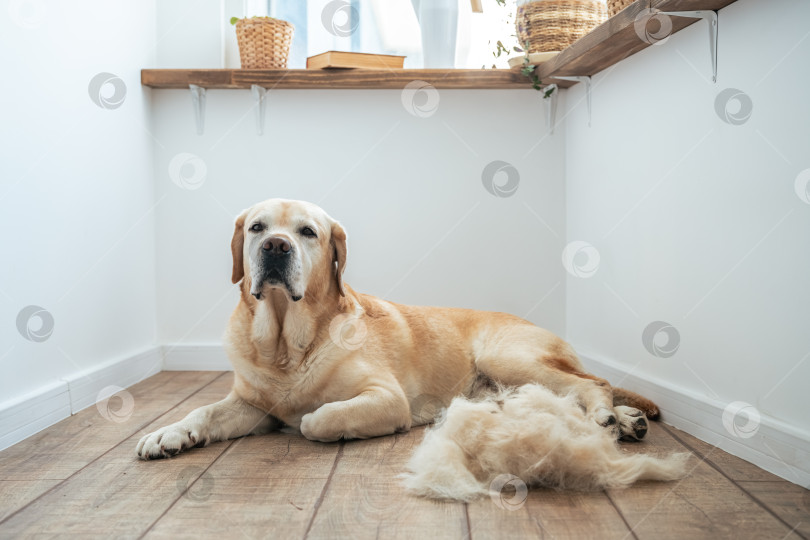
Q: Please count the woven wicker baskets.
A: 3